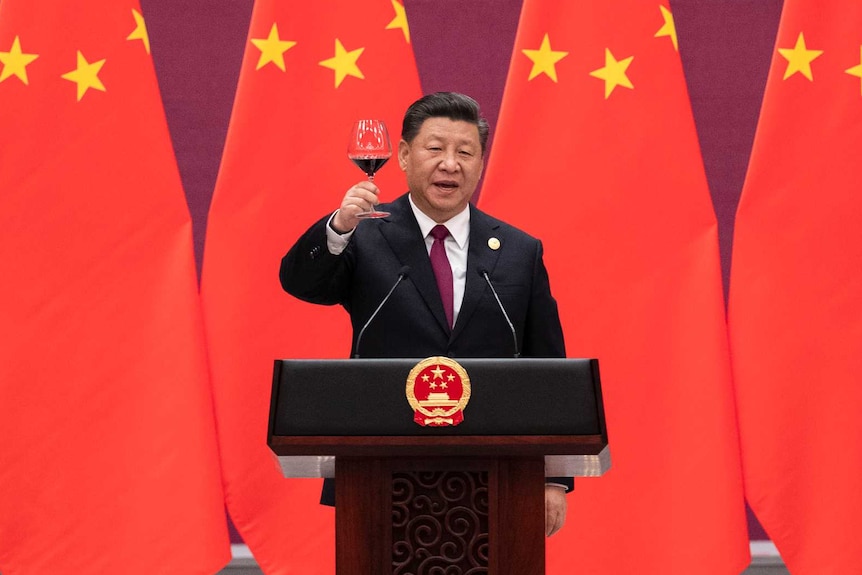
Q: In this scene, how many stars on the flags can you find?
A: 11